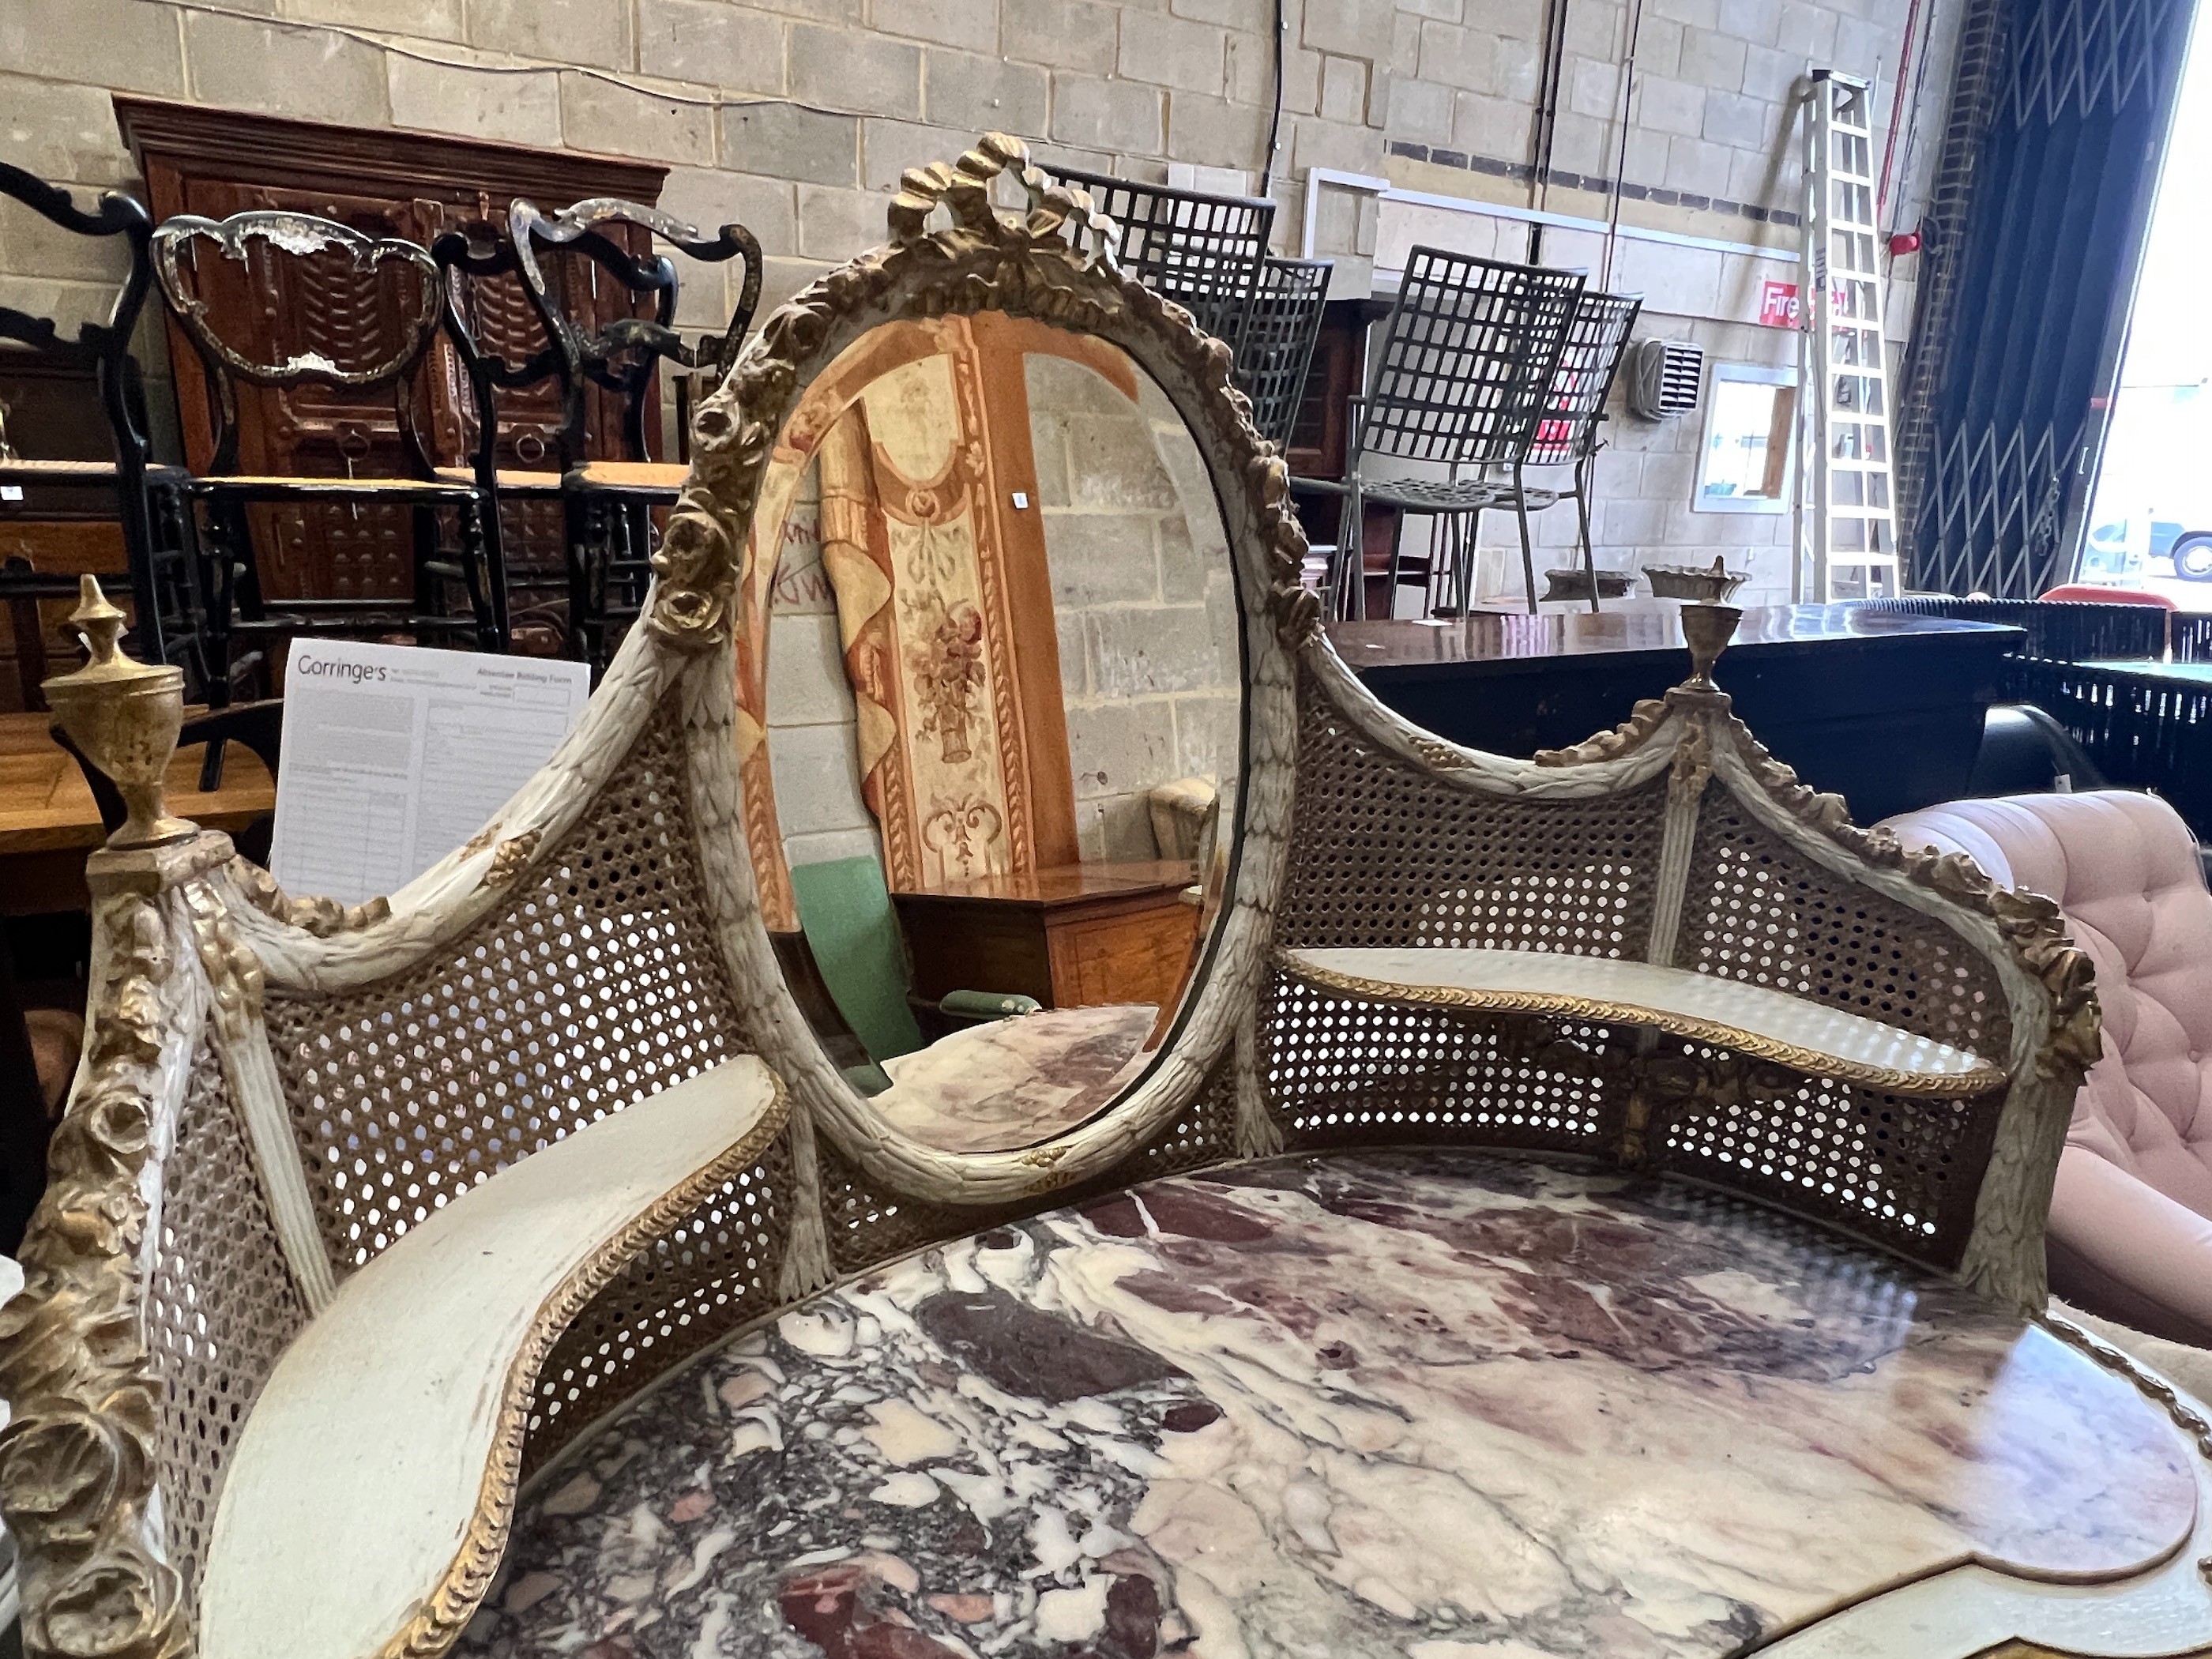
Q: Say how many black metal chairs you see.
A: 4